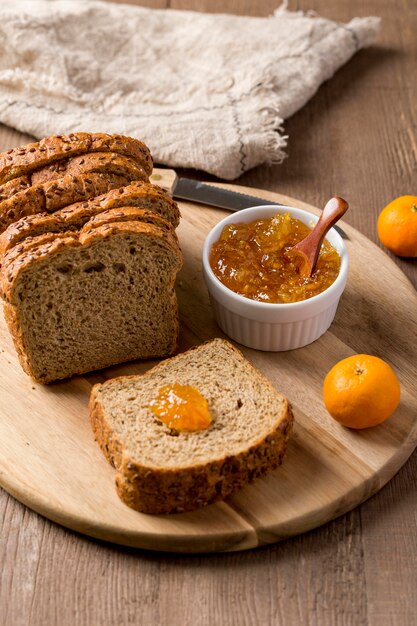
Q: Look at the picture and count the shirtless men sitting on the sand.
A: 0